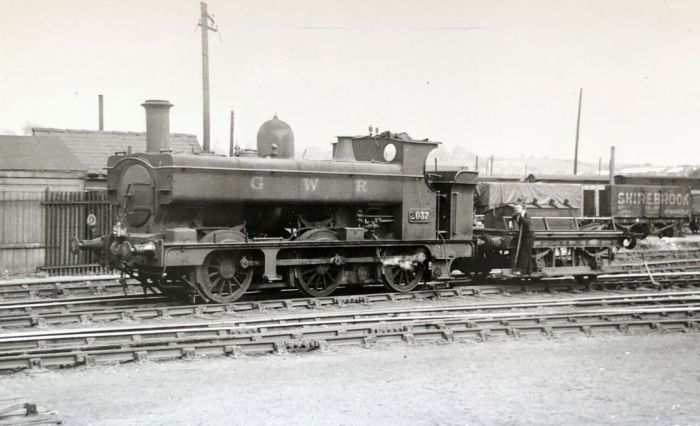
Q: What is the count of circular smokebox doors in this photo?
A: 1